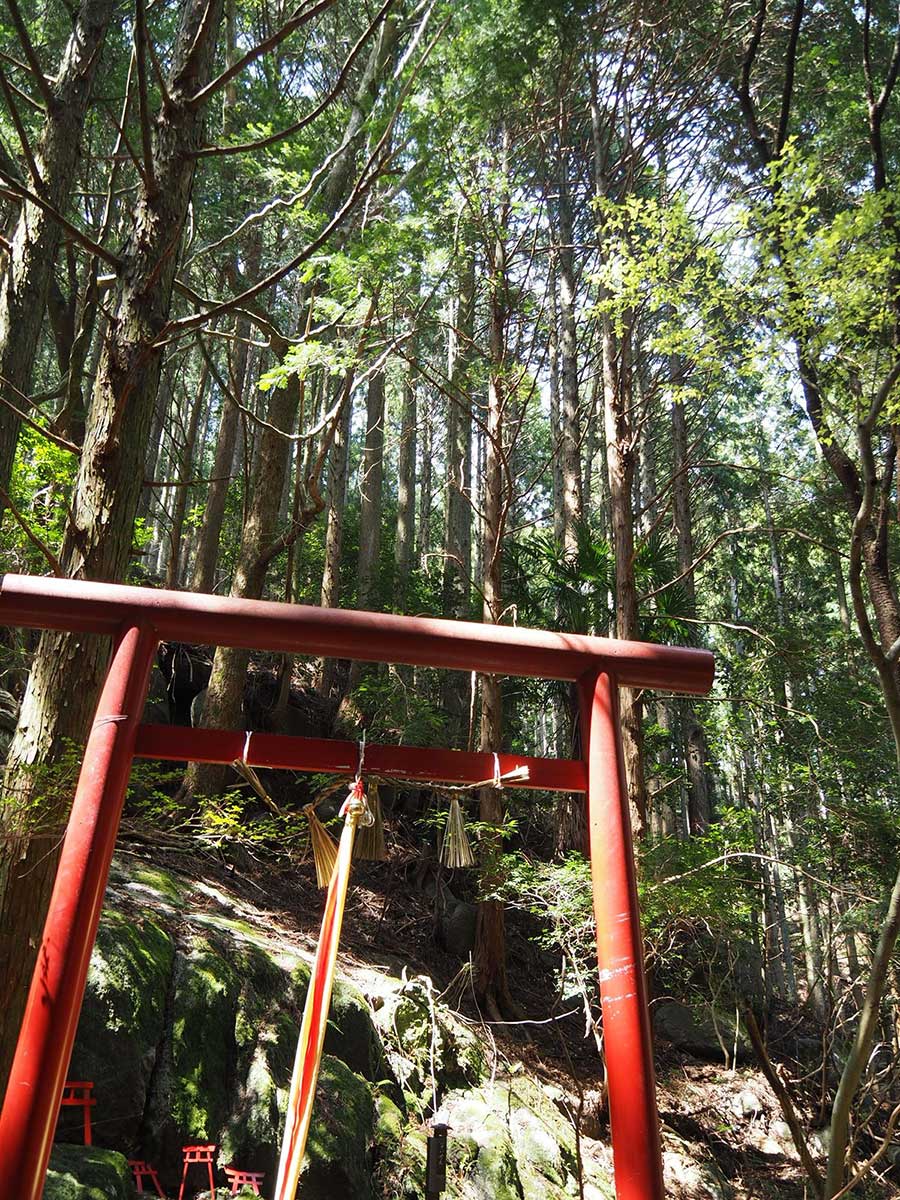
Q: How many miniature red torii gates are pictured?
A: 4